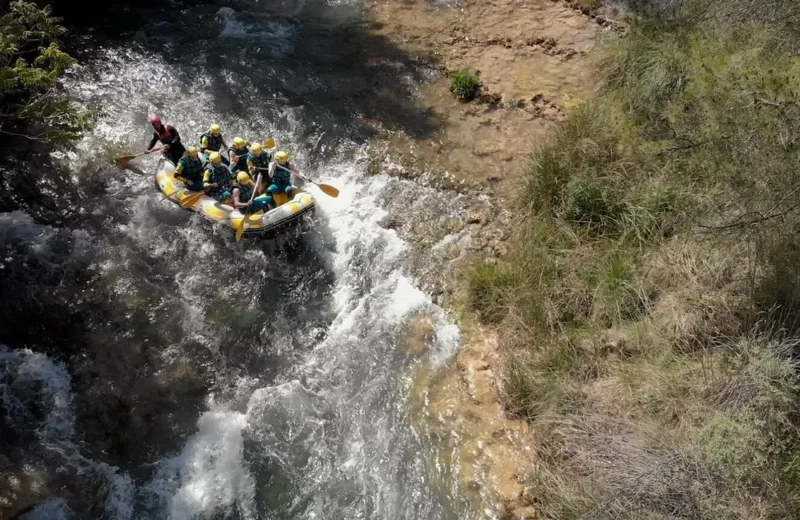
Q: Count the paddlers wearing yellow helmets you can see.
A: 7